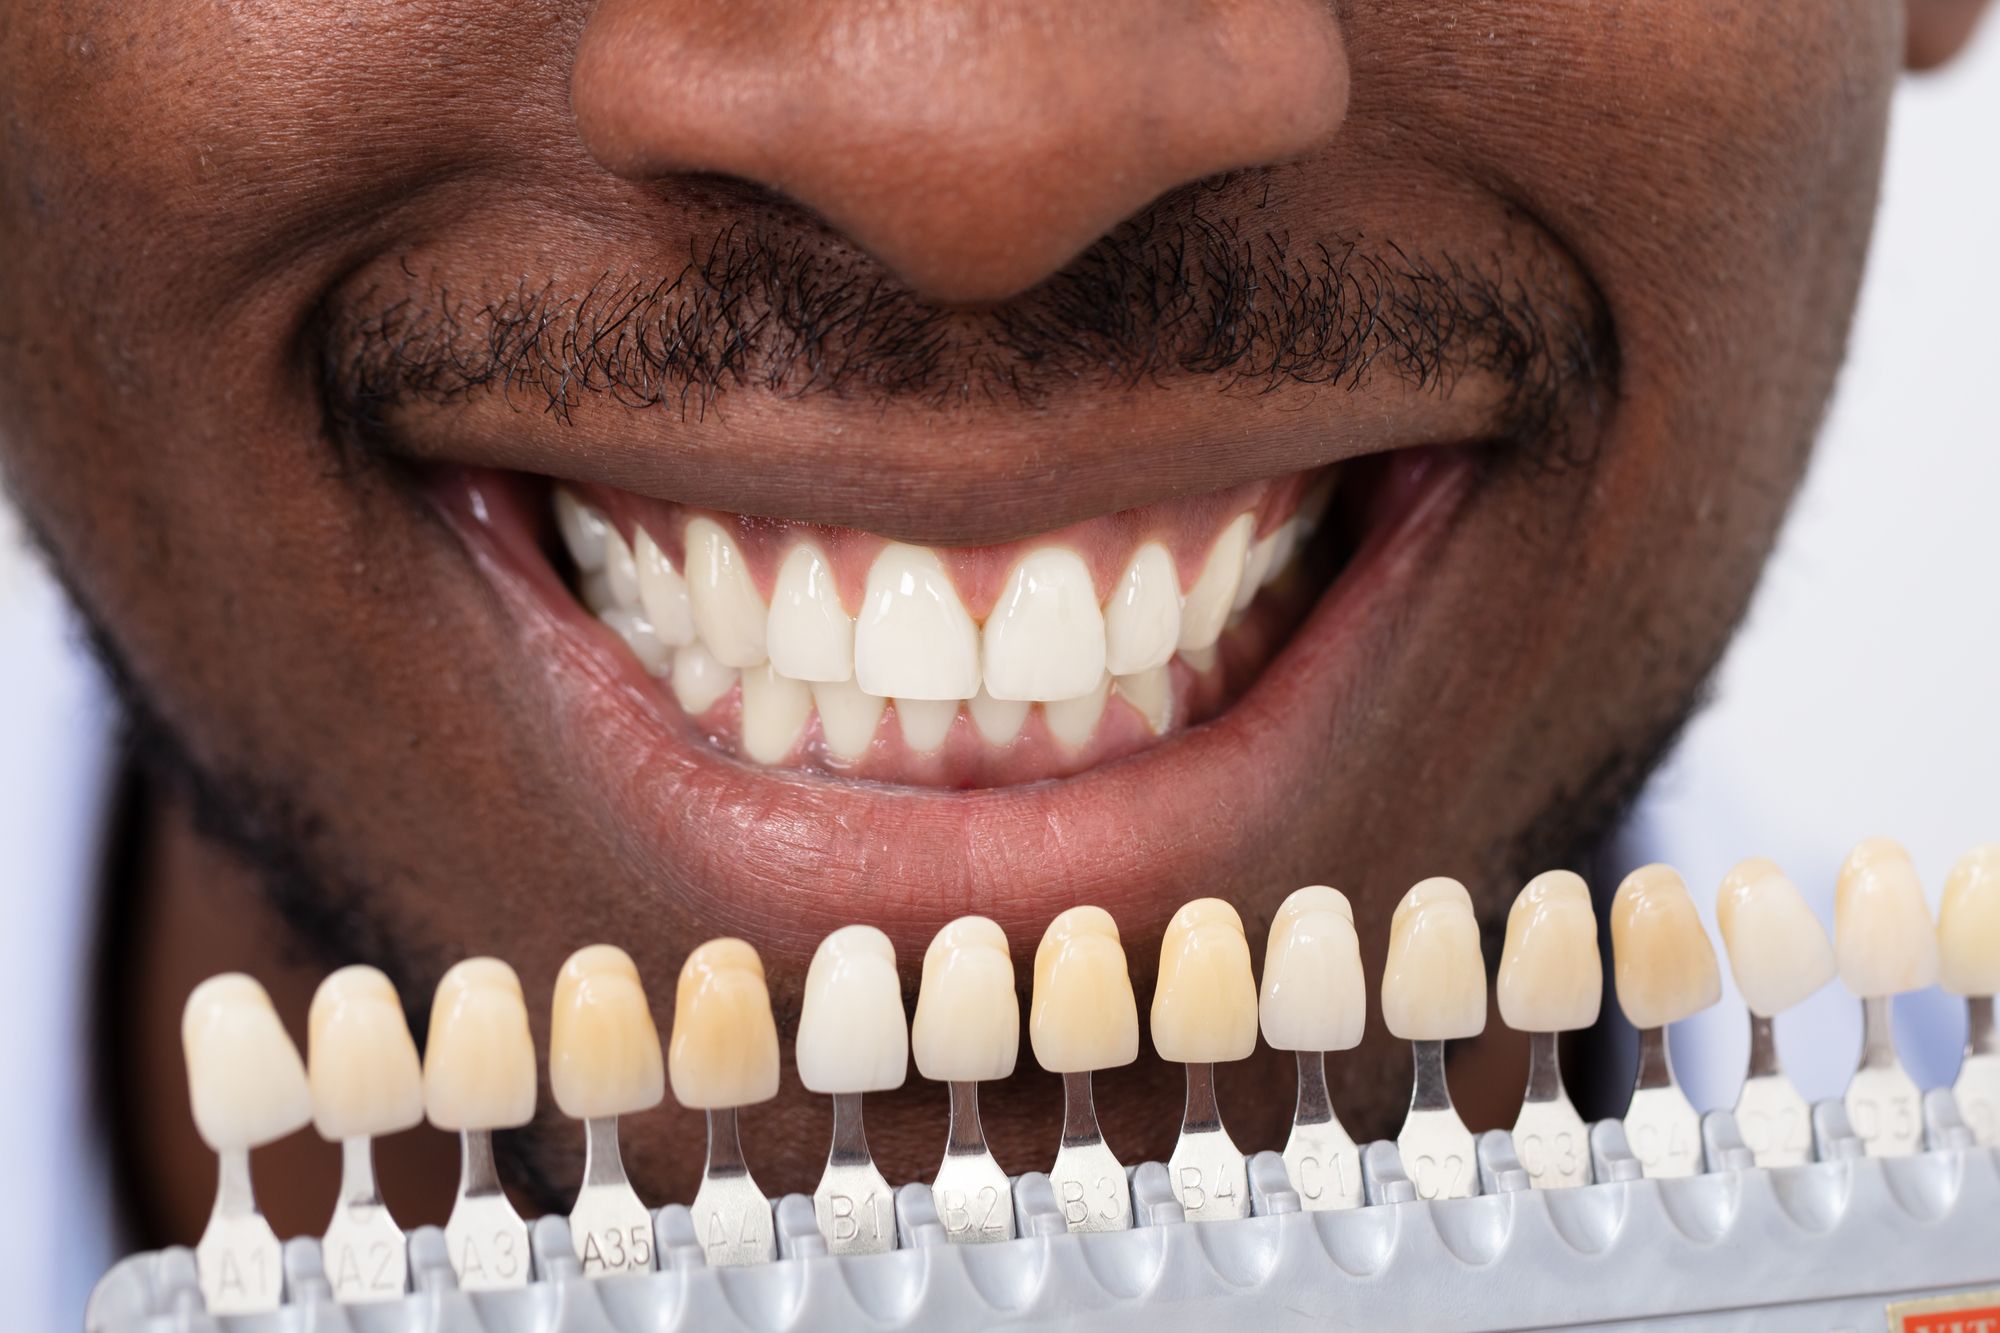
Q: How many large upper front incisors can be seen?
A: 2